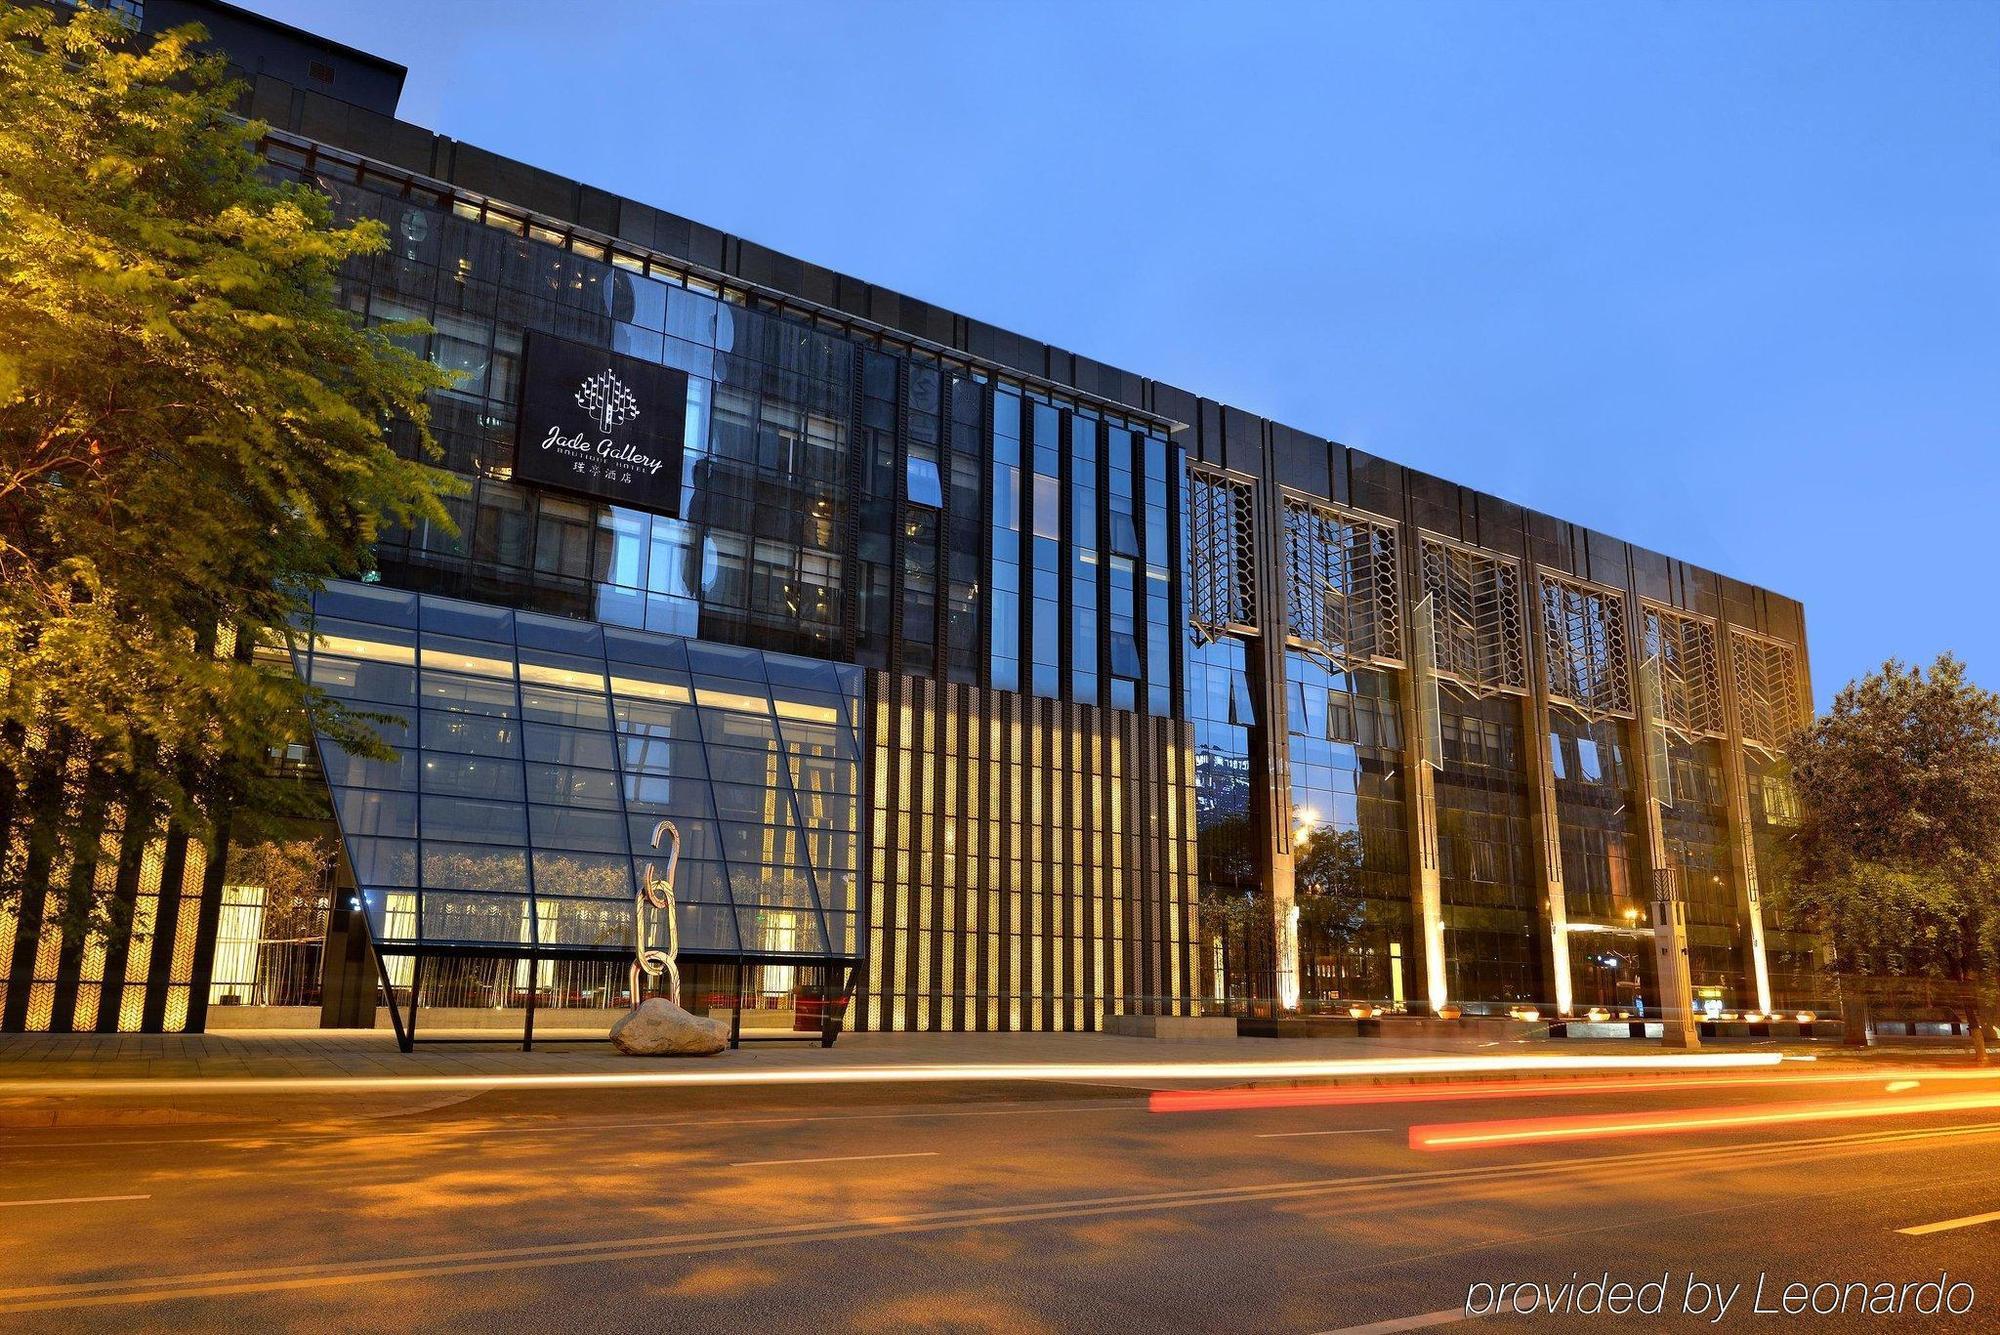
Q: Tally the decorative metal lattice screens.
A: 6